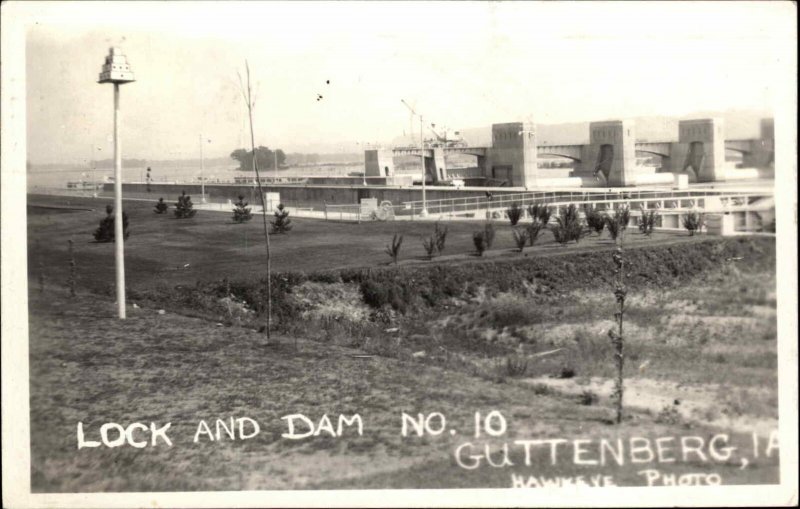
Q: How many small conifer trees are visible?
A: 5